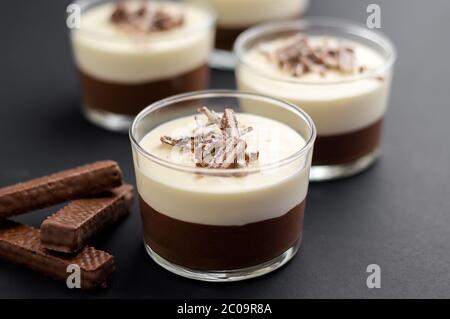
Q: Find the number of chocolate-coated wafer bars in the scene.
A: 3